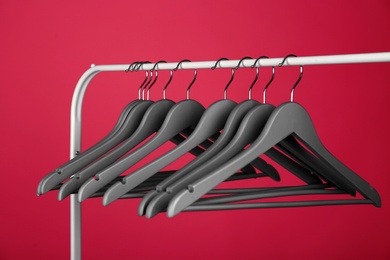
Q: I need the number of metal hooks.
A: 9